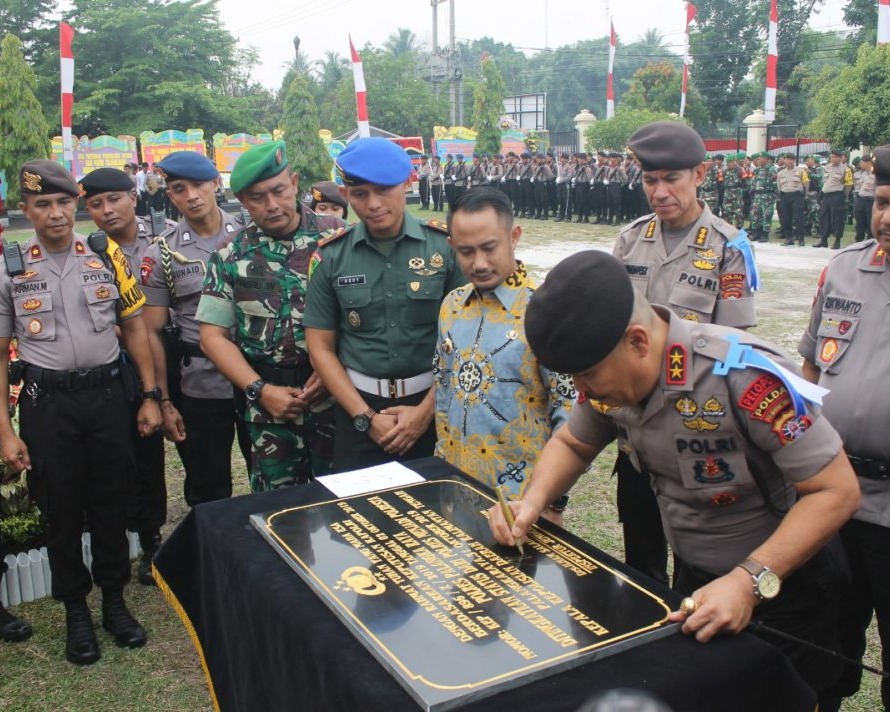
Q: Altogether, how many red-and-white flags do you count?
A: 6